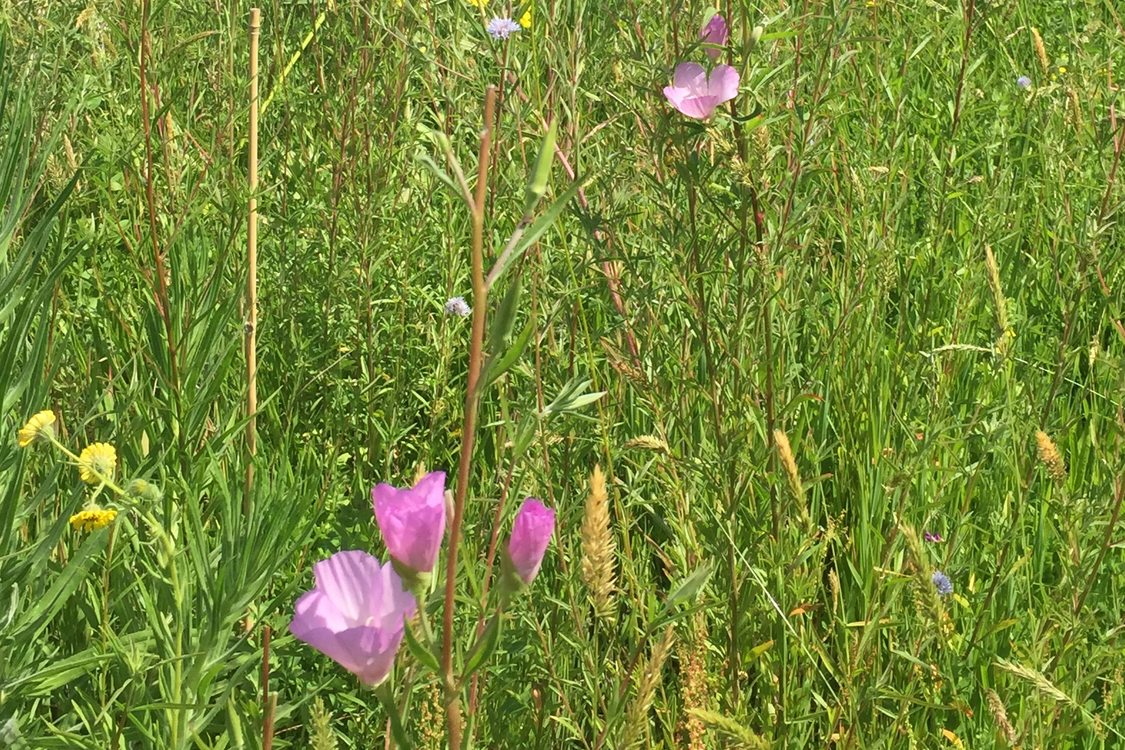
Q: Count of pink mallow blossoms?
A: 5